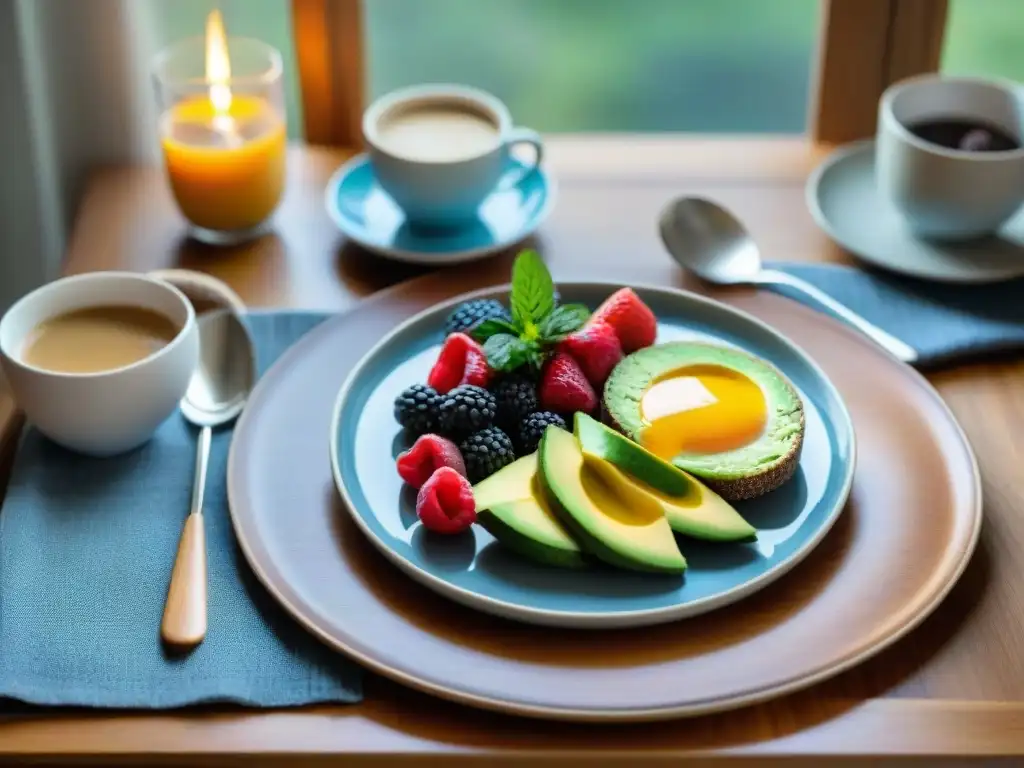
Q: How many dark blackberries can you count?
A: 6